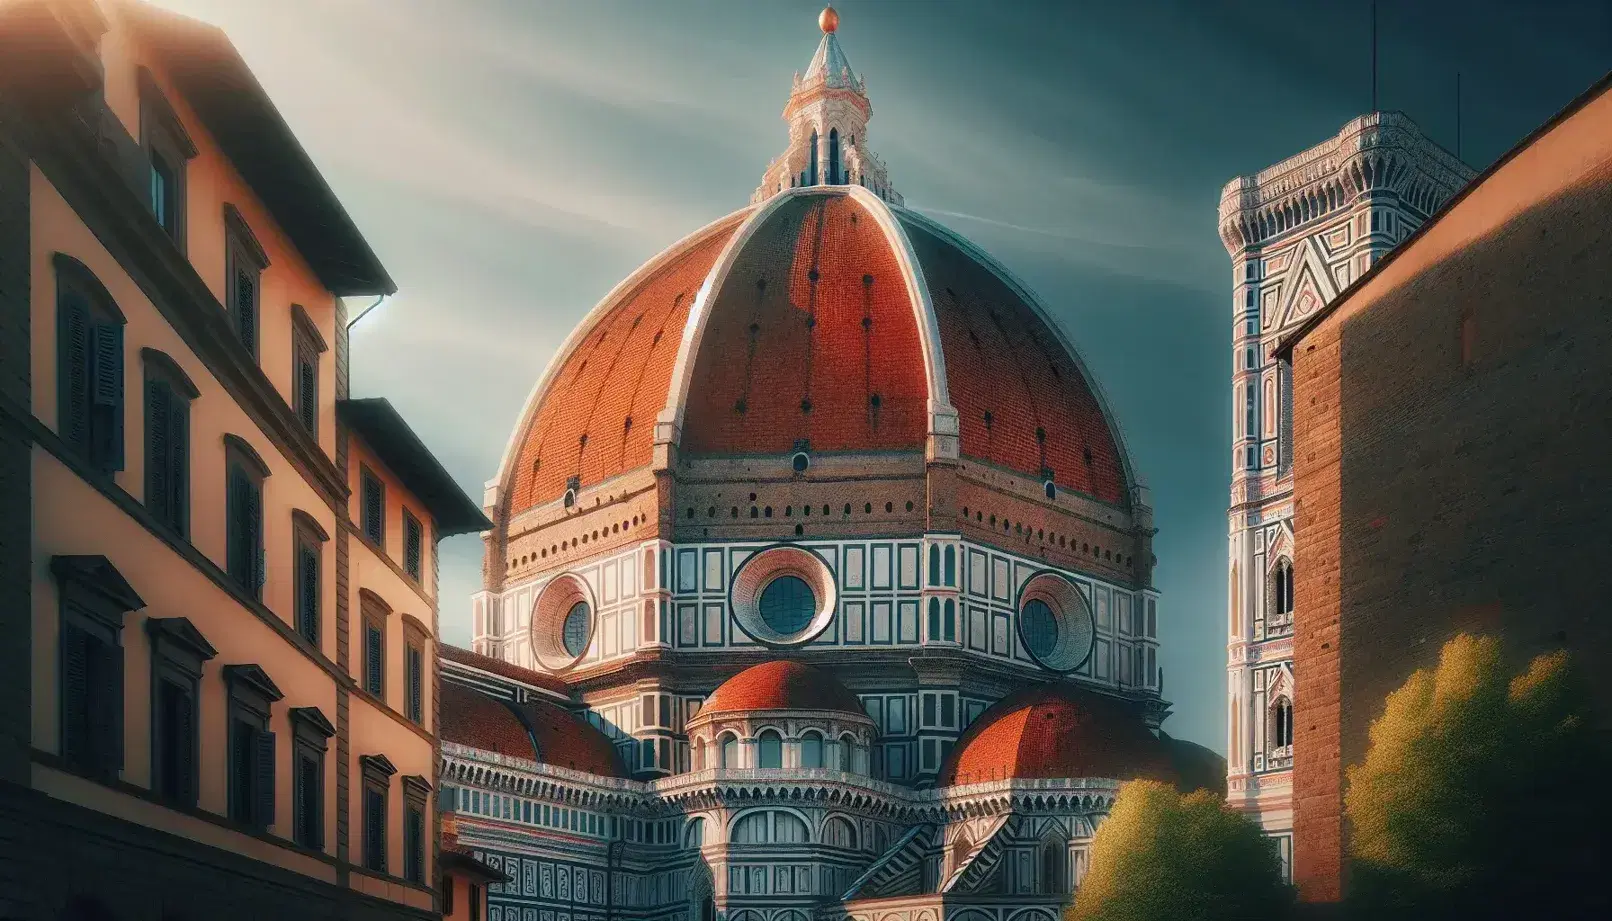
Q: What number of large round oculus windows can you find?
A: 3